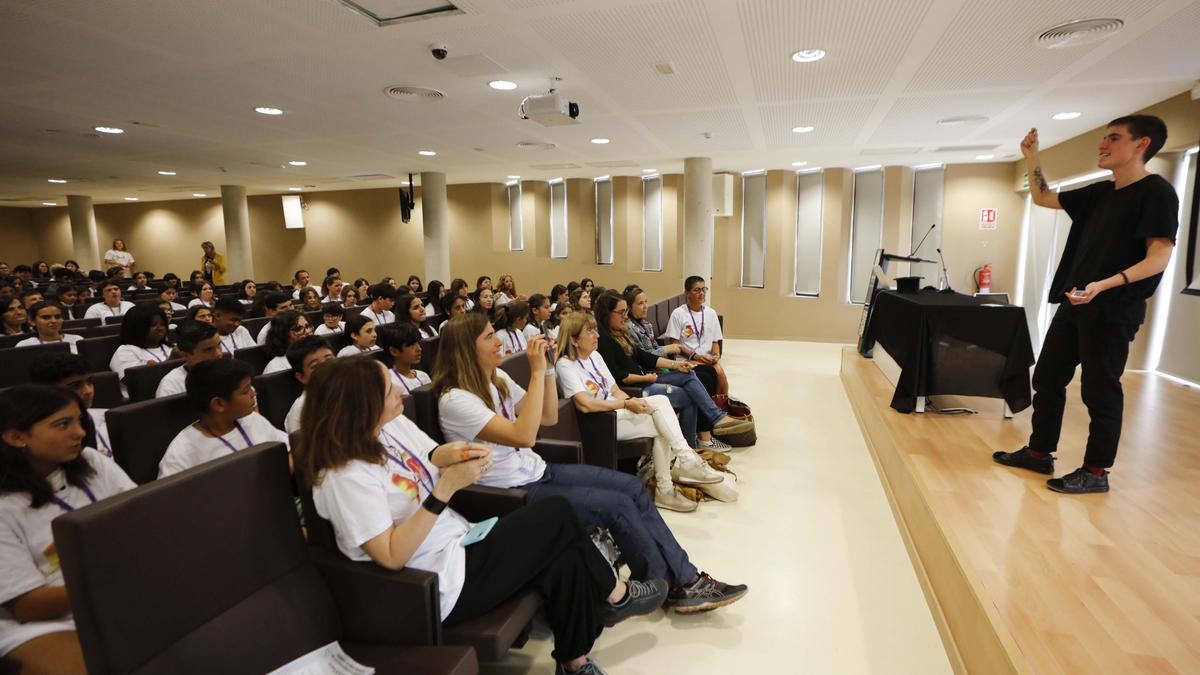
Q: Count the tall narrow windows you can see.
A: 8